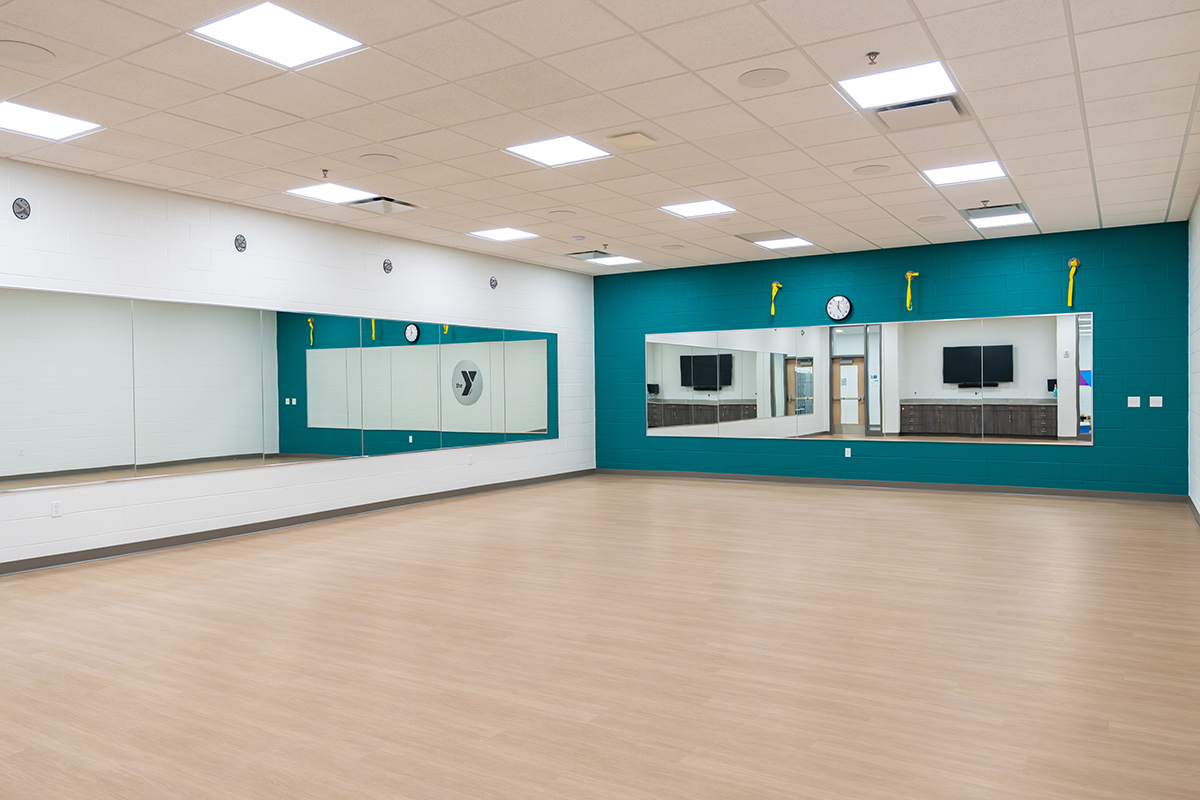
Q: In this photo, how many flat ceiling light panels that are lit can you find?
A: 11